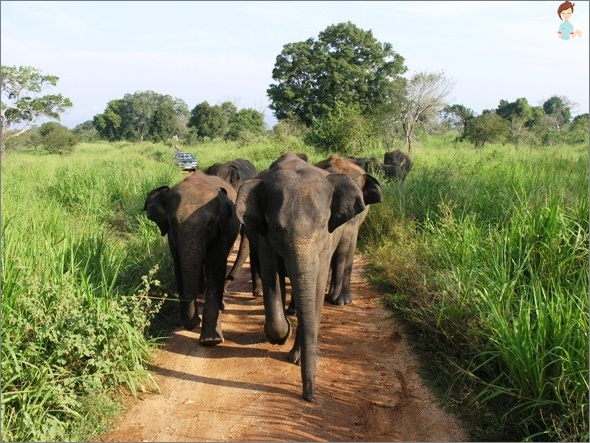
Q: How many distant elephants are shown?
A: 2